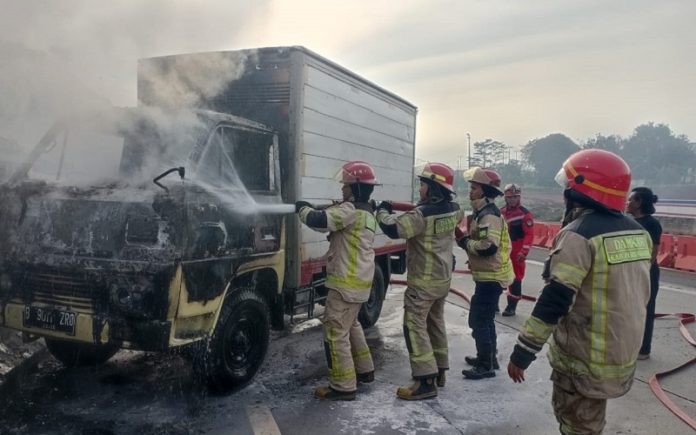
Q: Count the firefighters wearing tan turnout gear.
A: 4